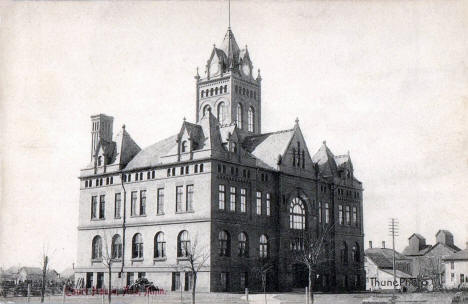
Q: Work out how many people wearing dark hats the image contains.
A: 0